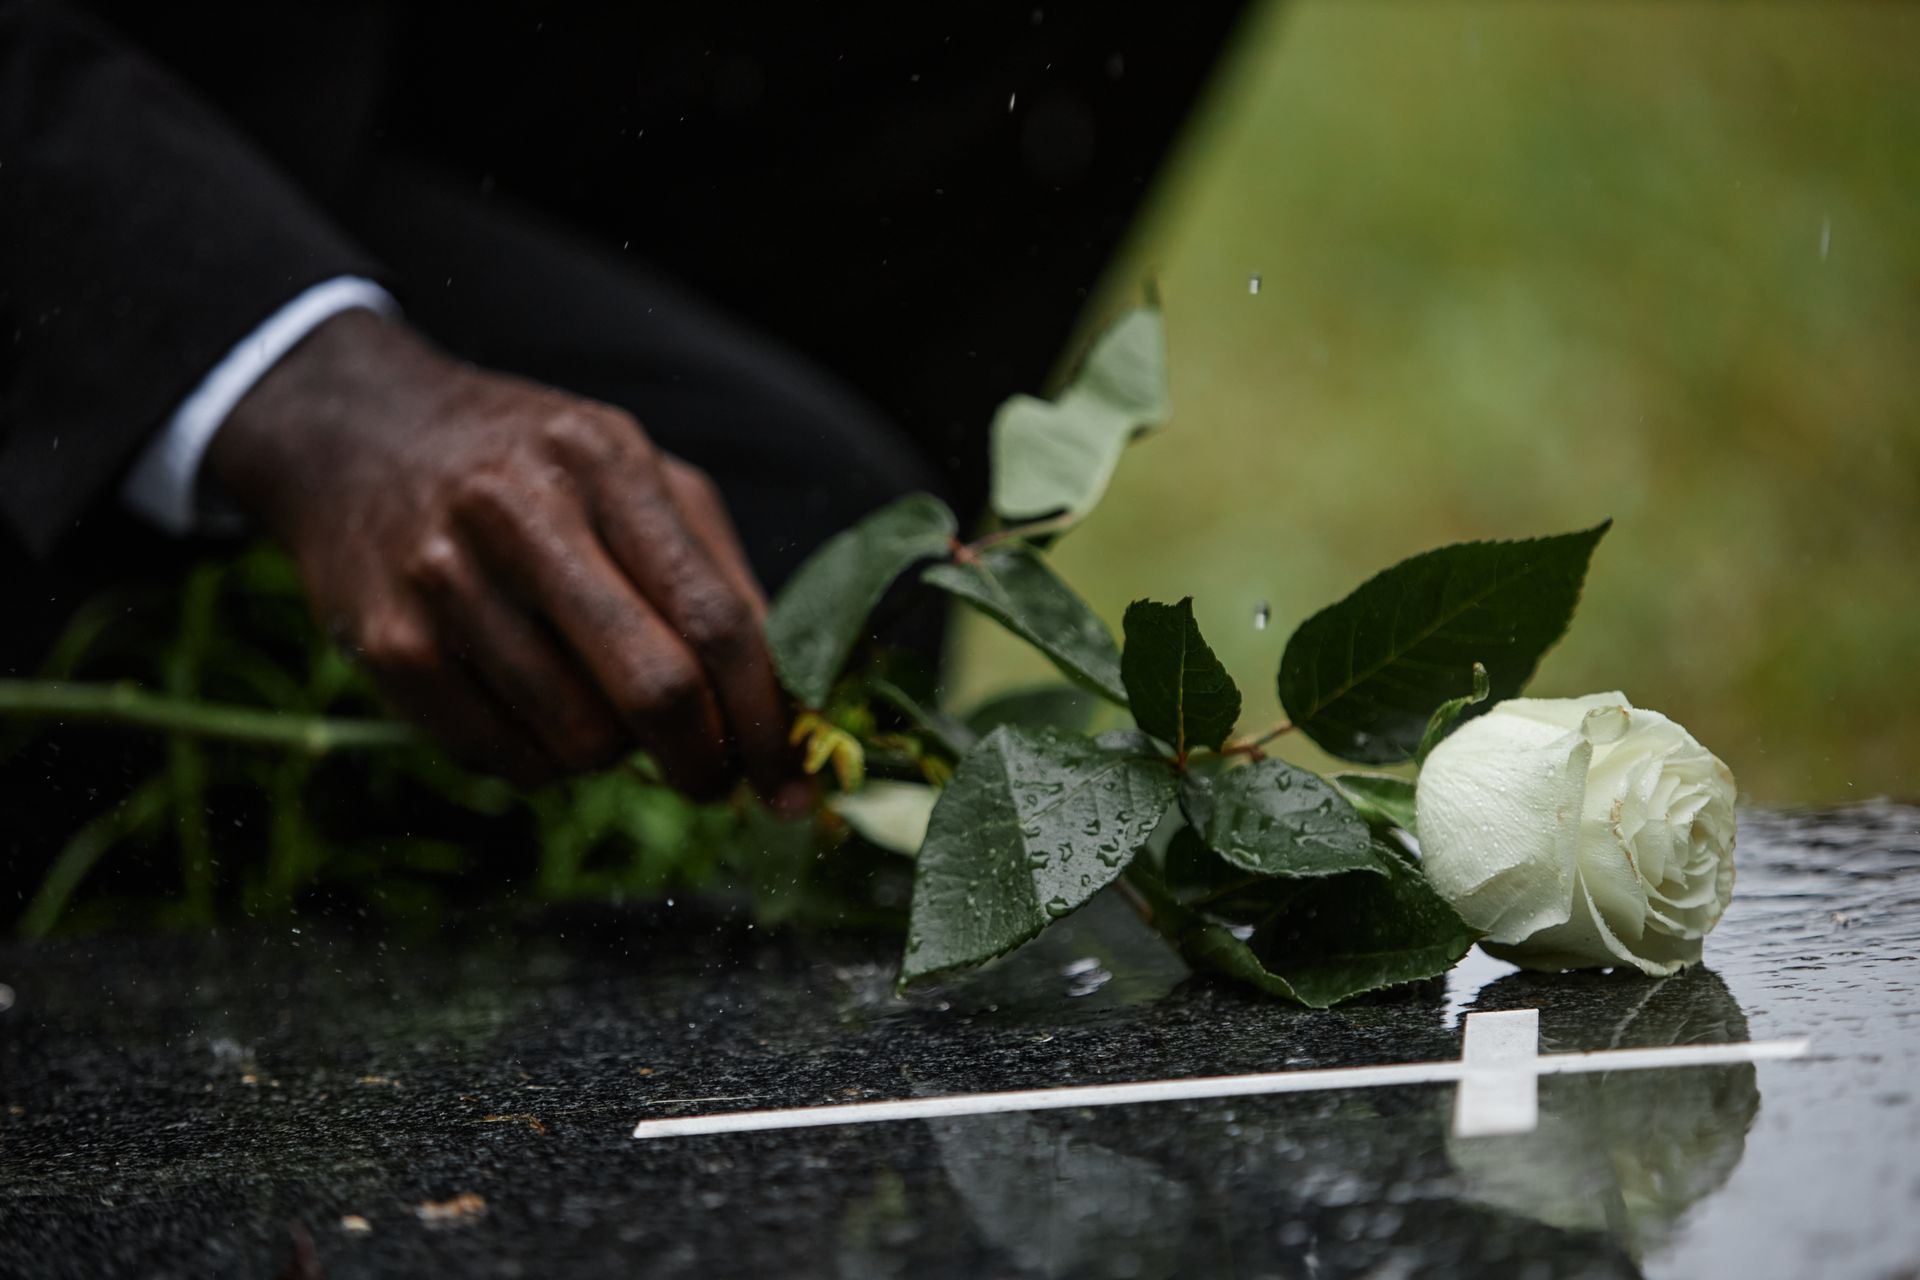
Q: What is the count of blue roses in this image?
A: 0